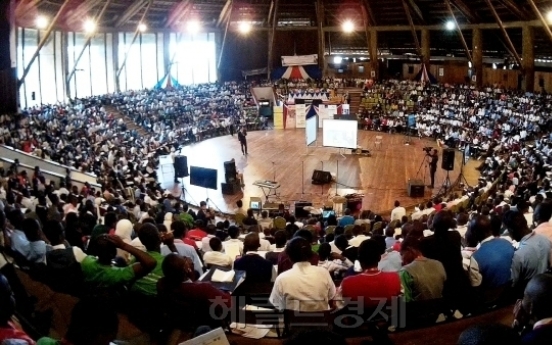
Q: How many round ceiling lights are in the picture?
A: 8